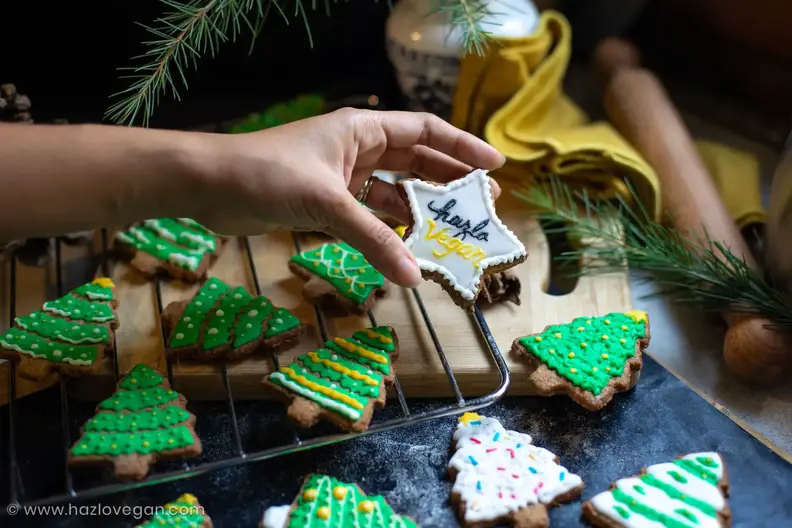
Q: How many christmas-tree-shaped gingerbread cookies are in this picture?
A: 11